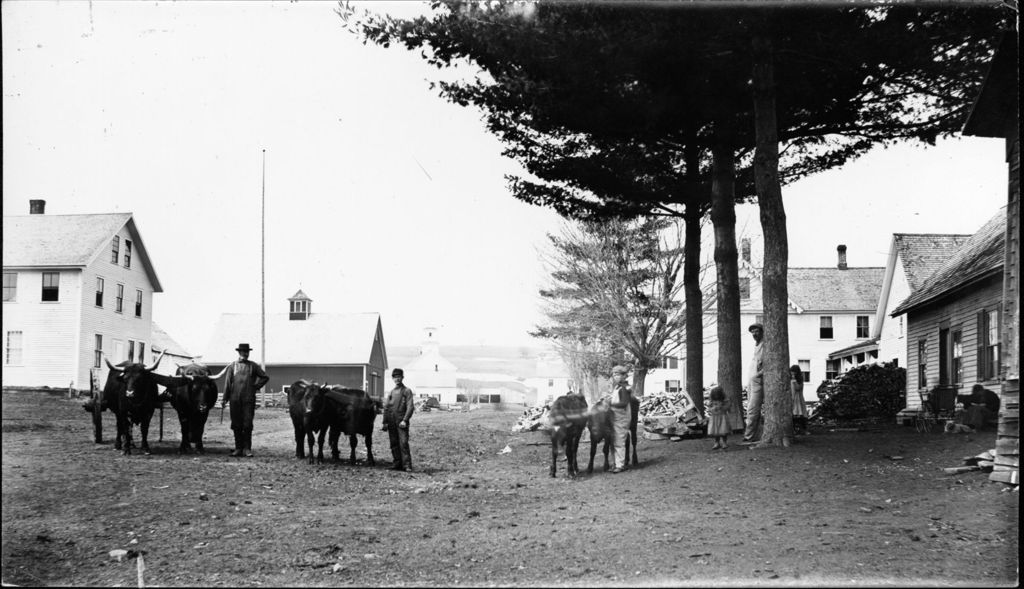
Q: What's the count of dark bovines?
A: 6